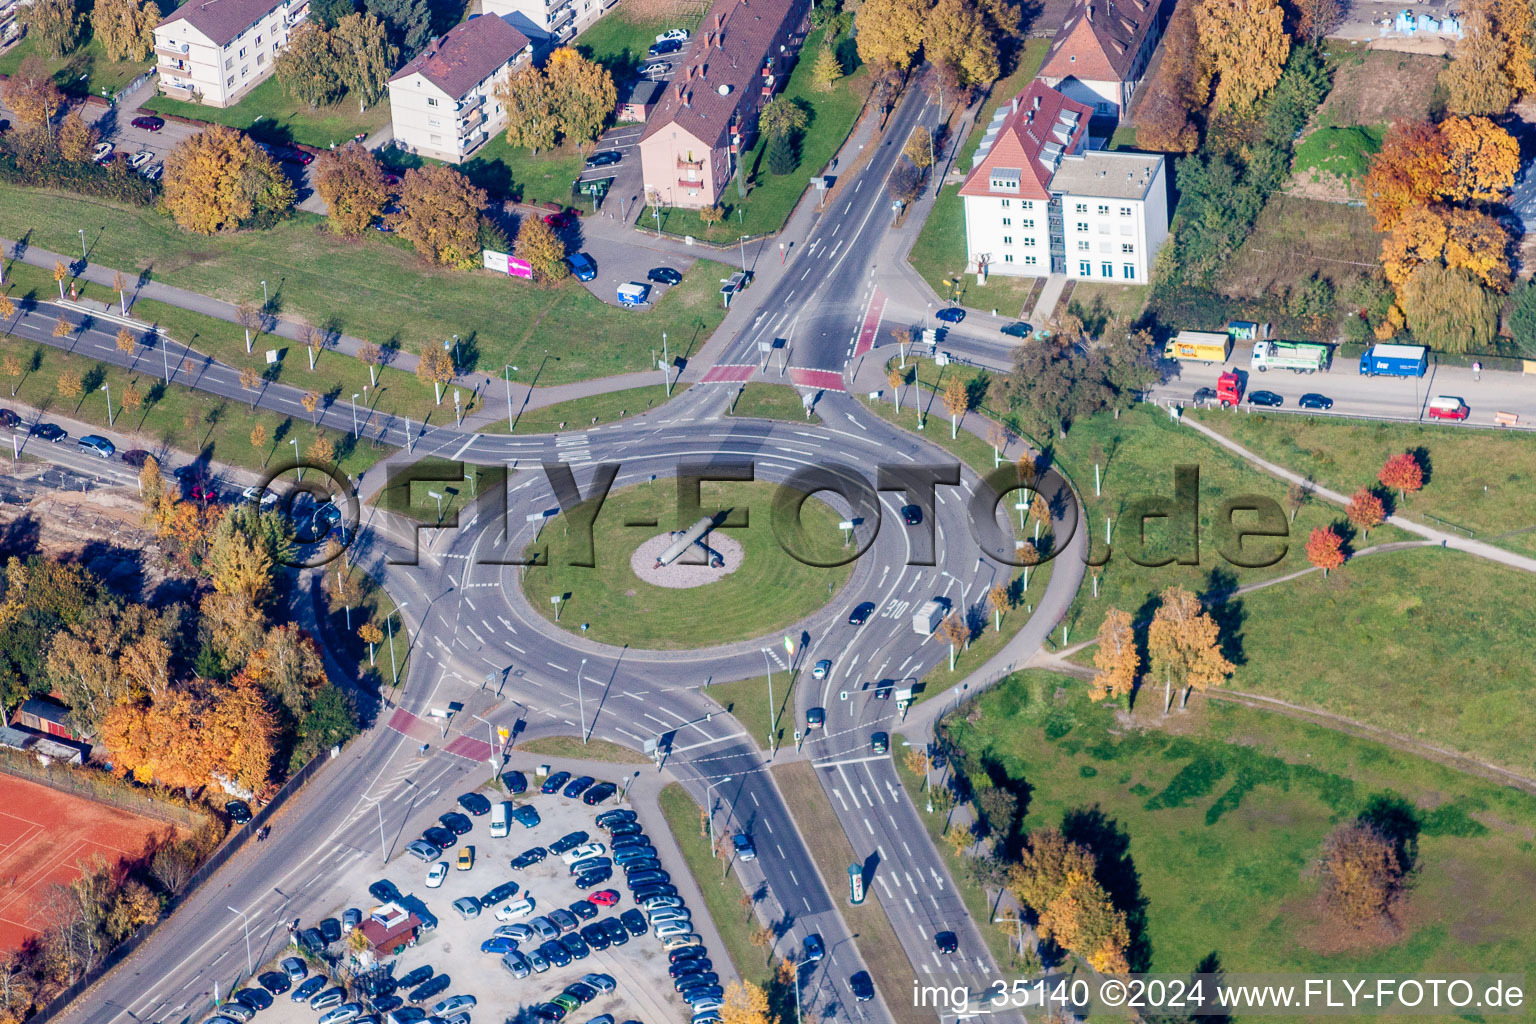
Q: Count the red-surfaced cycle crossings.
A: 5